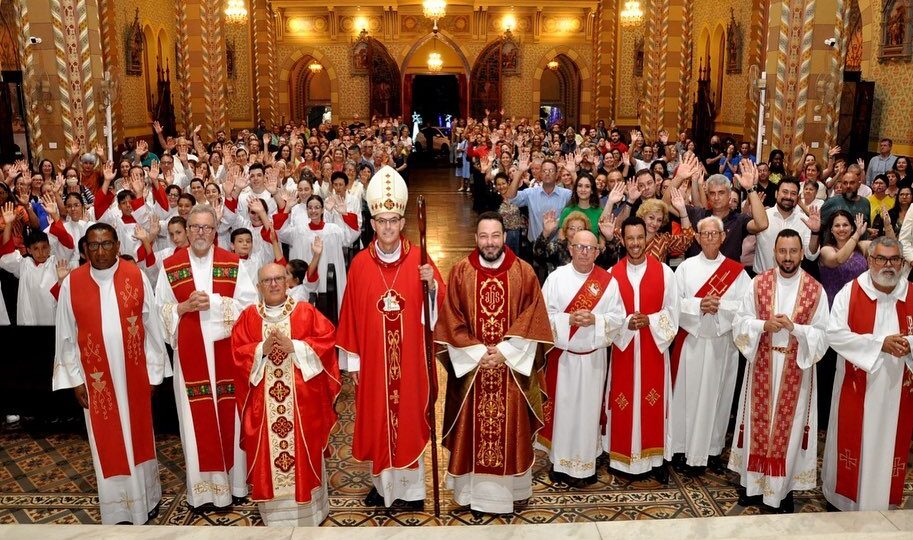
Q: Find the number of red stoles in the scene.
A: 7